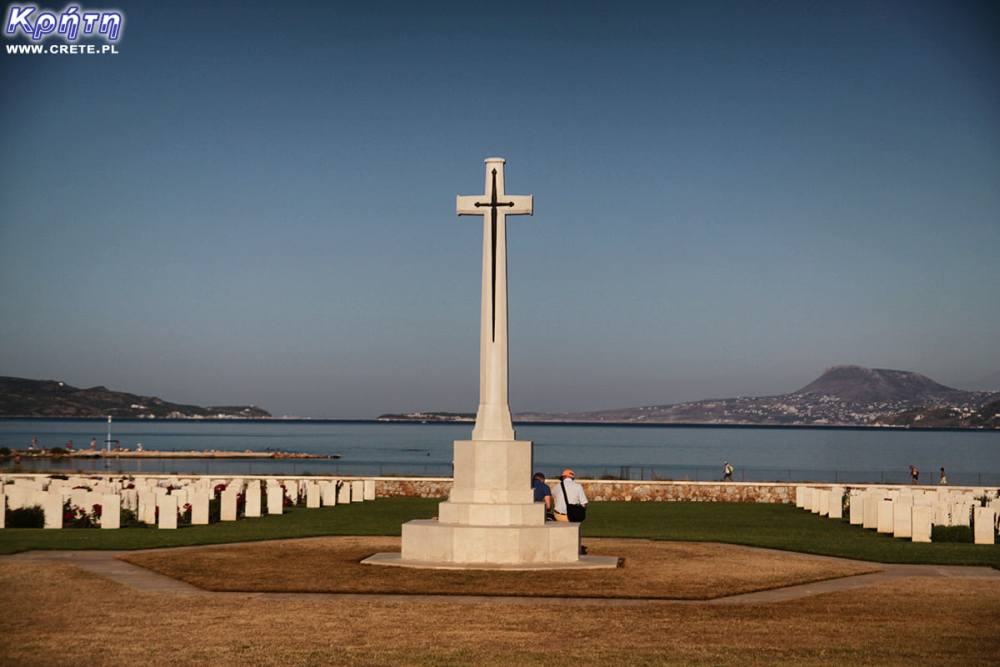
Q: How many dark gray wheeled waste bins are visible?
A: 0